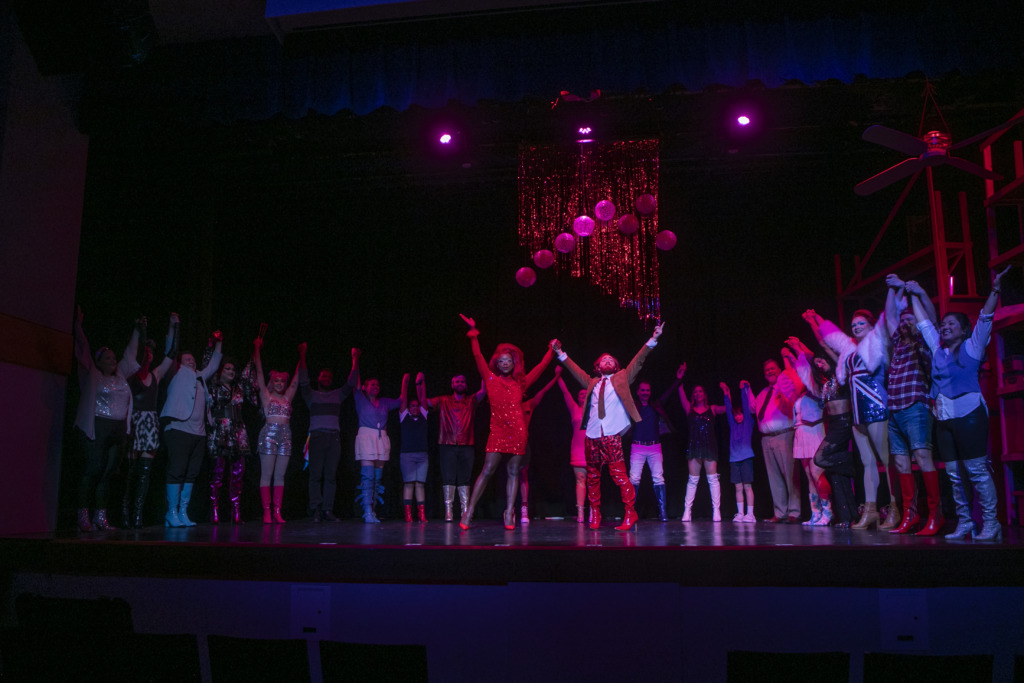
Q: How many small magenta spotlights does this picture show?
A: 3